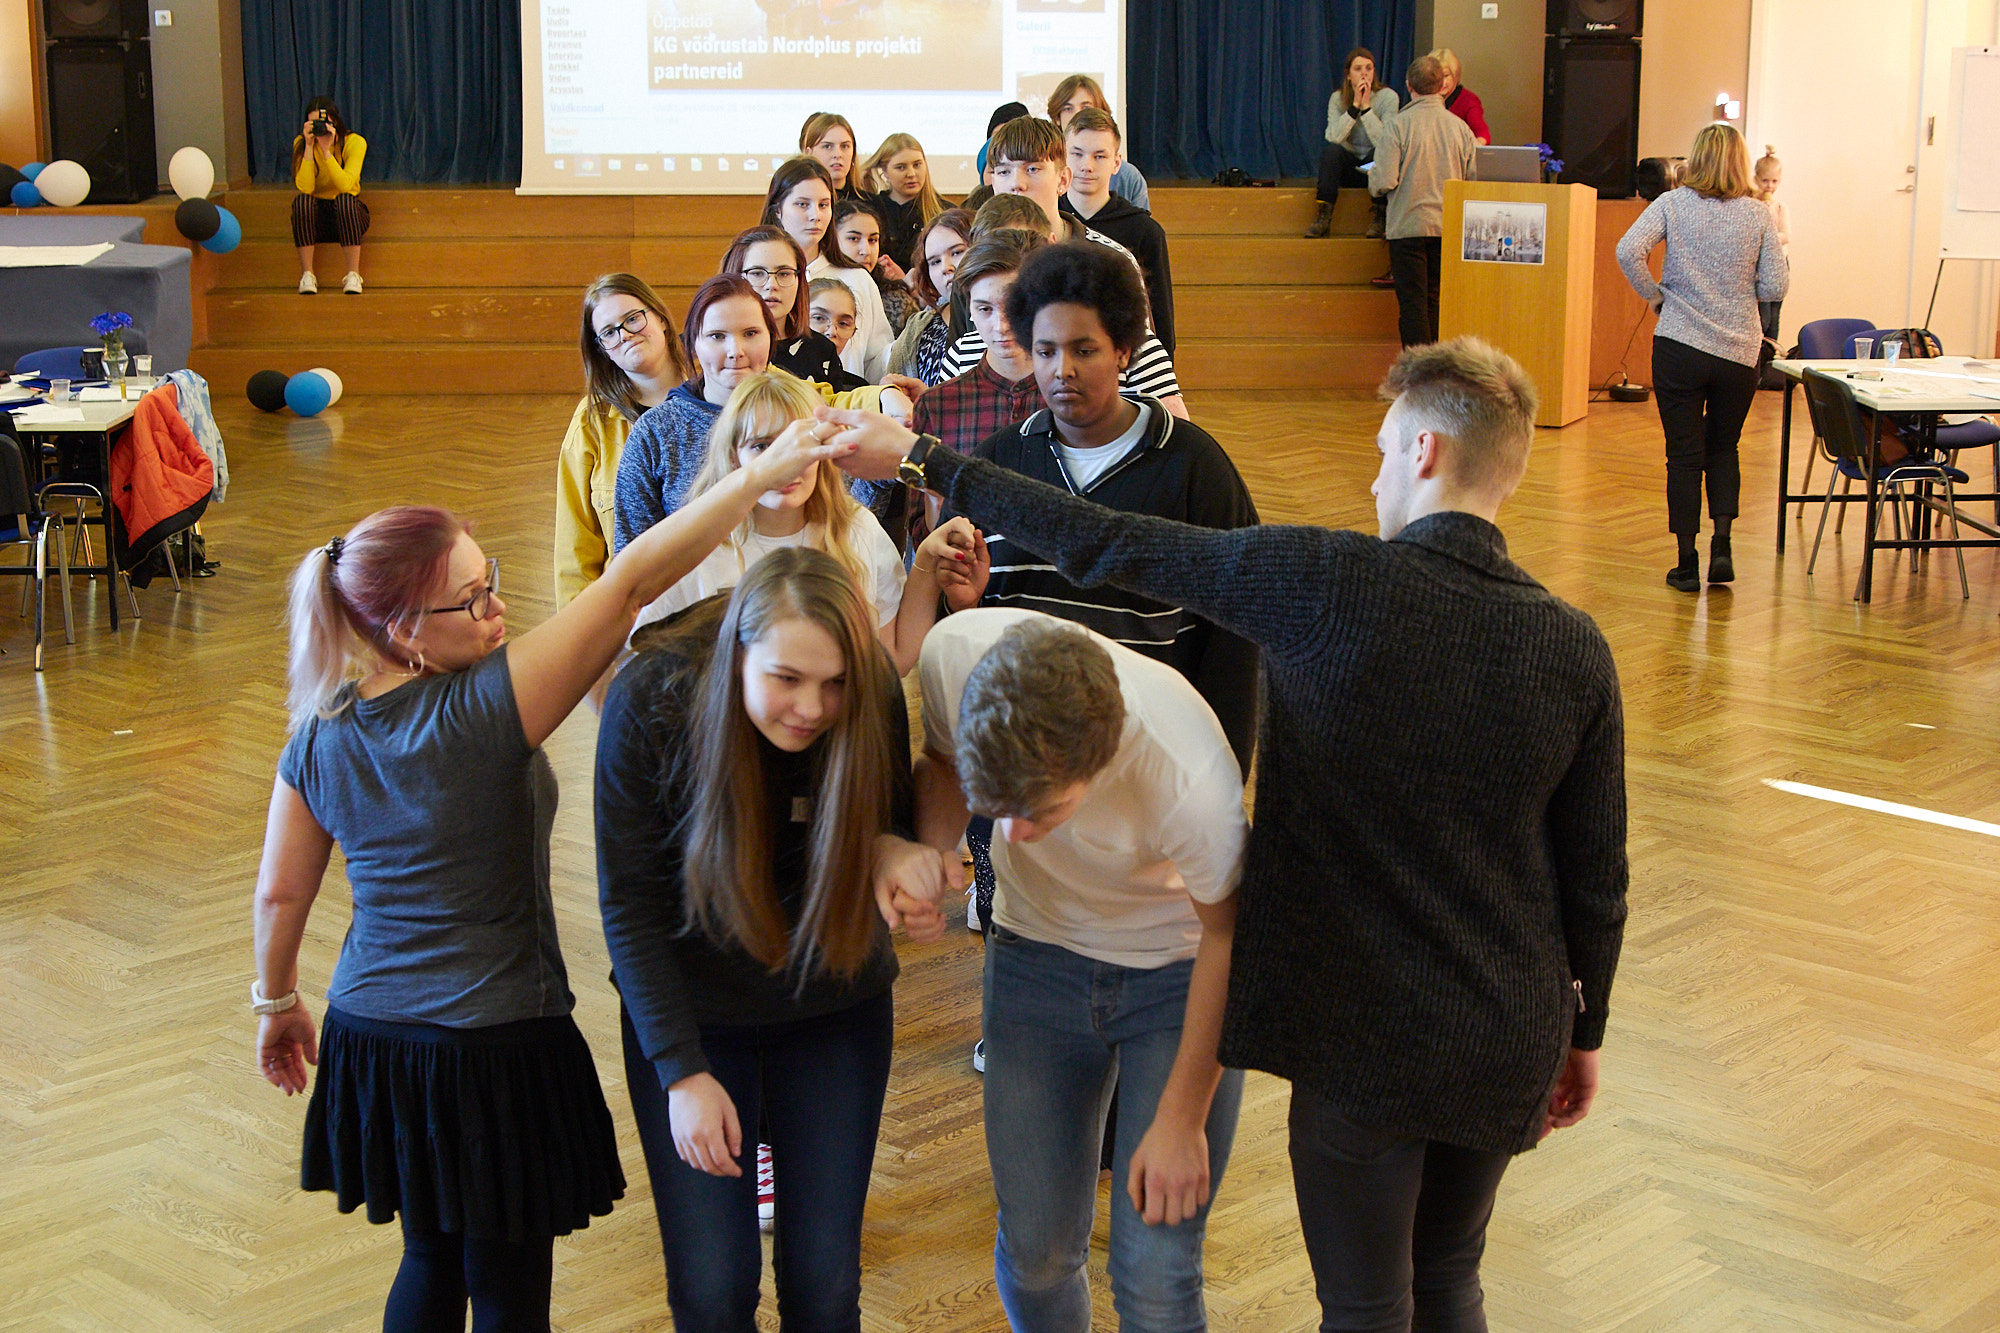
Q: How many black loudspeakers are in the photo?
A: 4